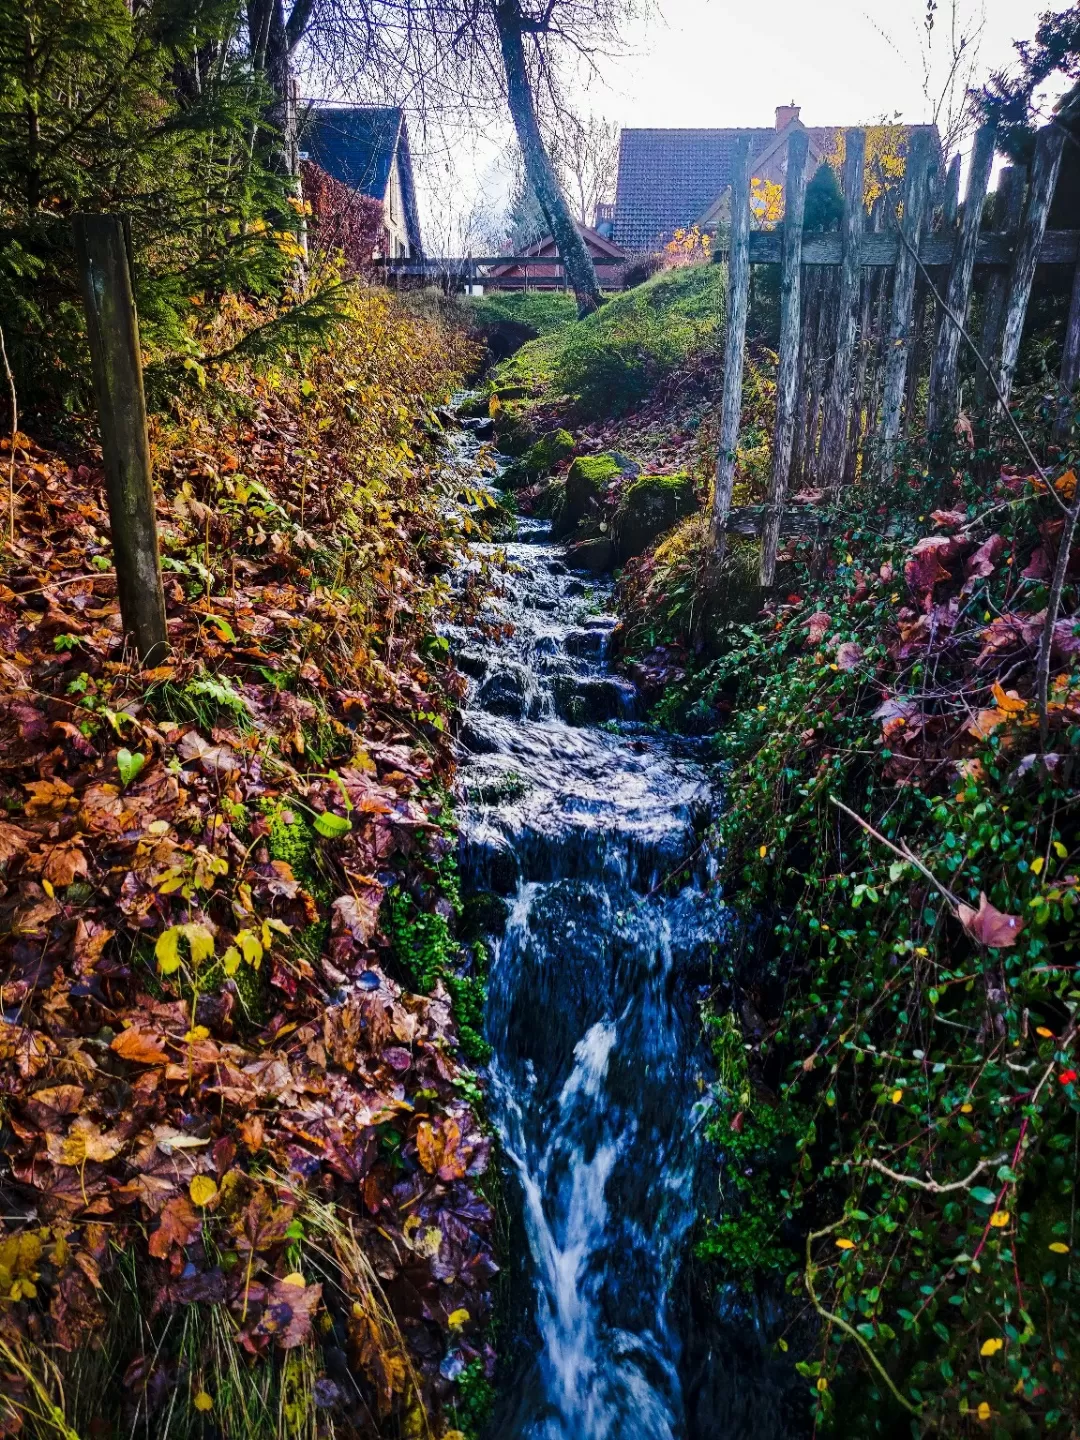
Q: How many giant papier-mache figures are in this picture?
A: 0